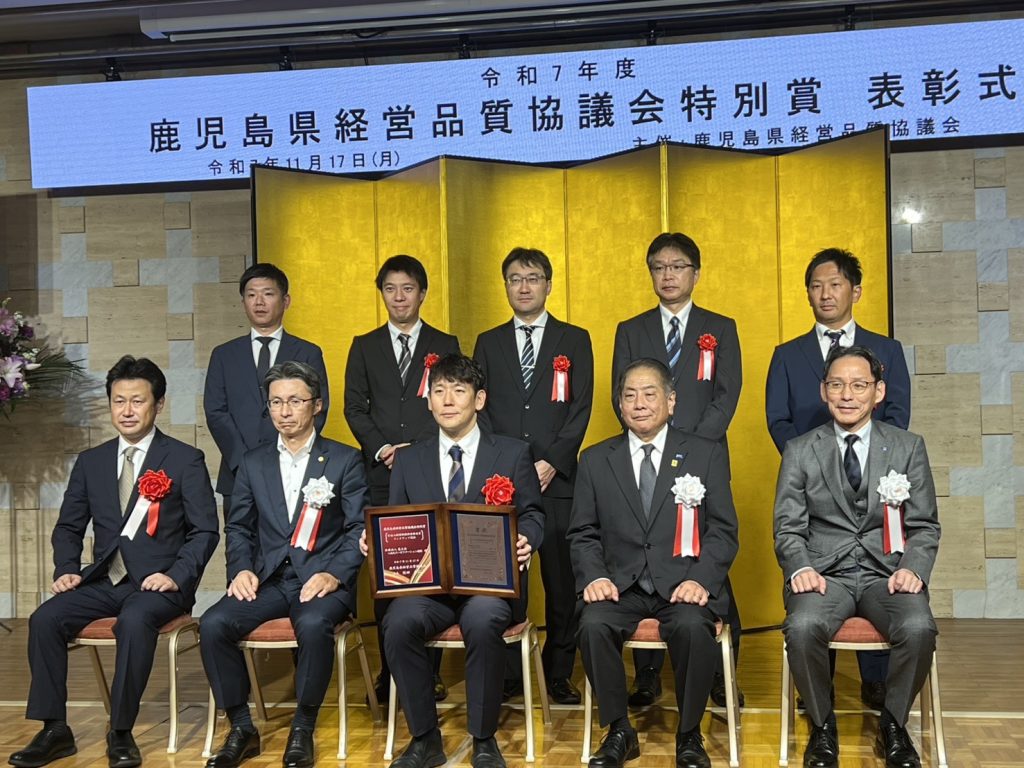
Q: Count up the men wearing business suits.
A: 10